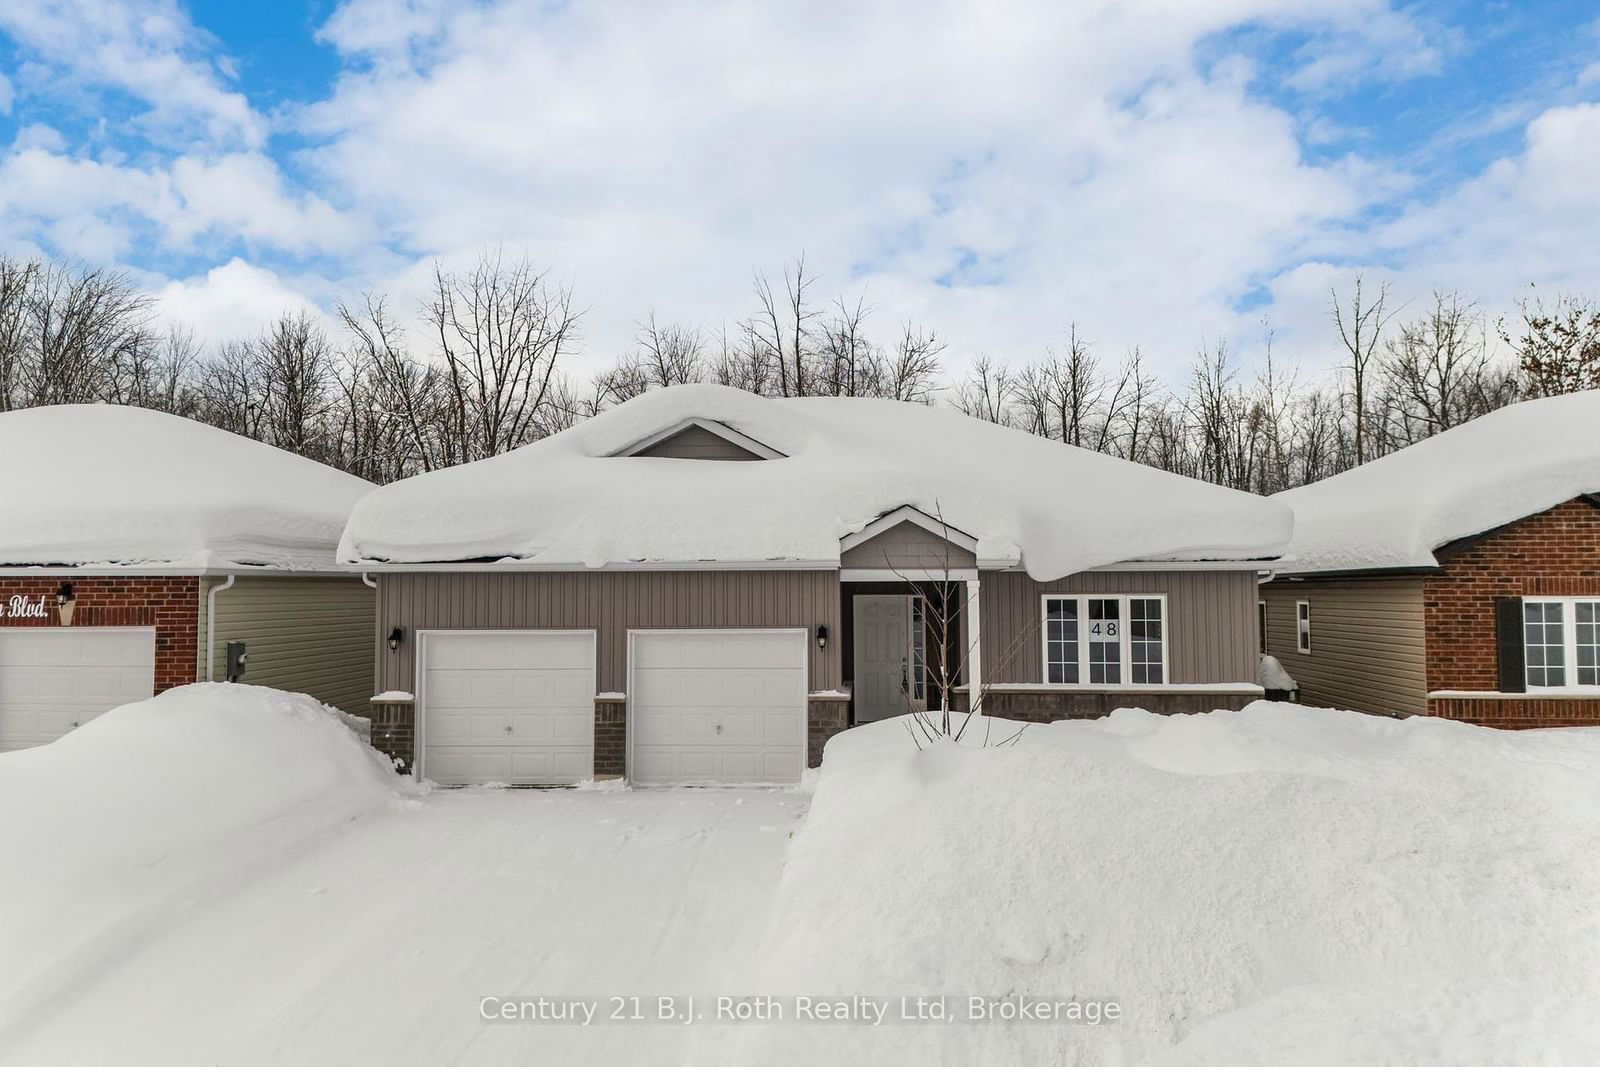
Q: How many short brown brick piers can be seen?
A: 3